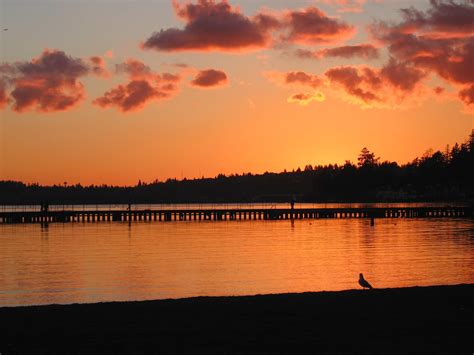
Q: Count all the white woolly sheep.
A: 0